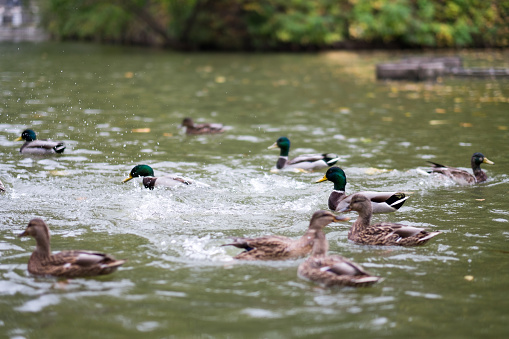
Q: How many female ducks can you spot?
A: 5